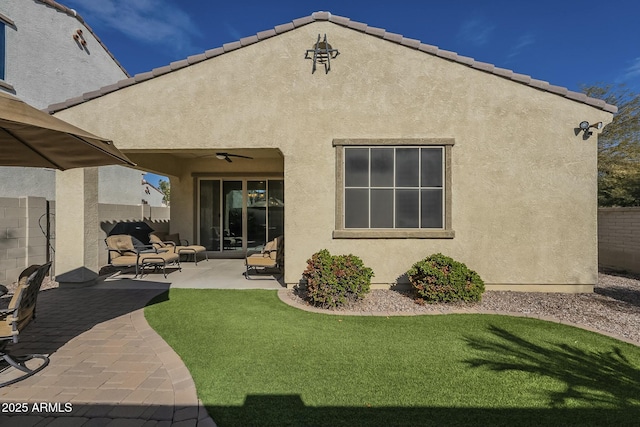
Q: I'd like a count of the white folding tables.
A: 0